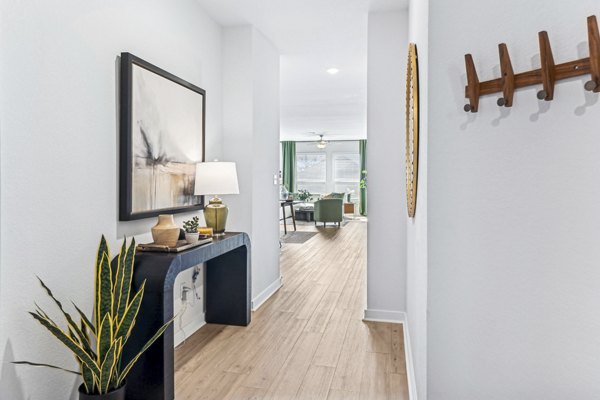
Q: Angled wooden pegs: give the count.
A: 4